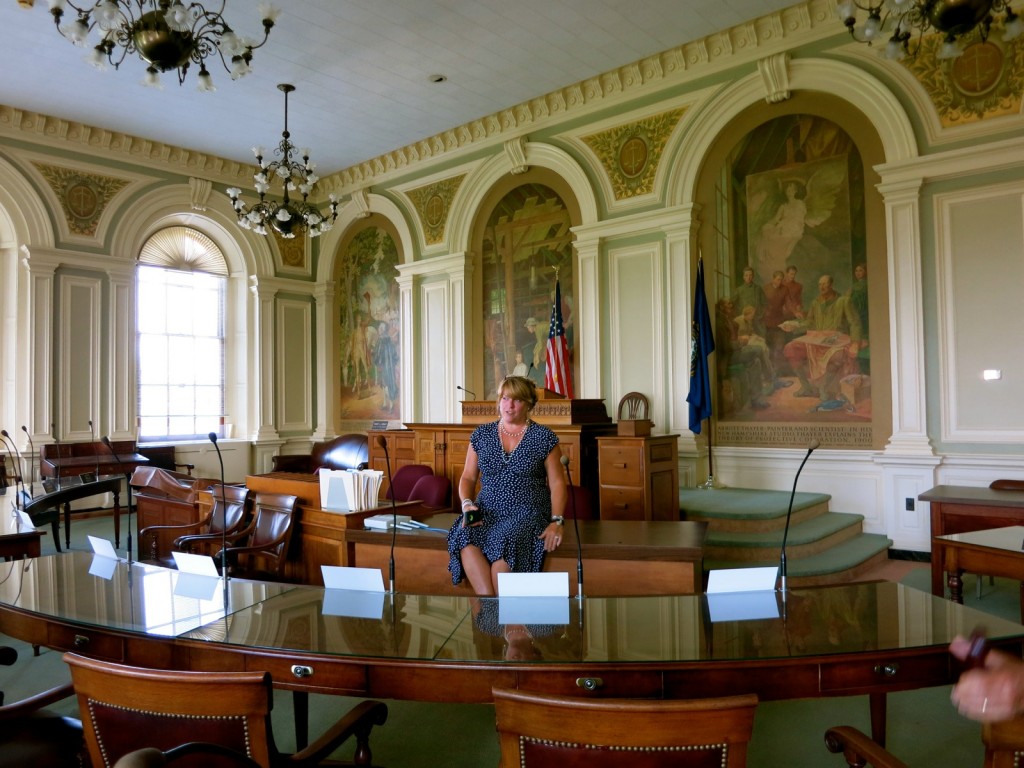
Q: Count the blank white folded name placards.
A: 5